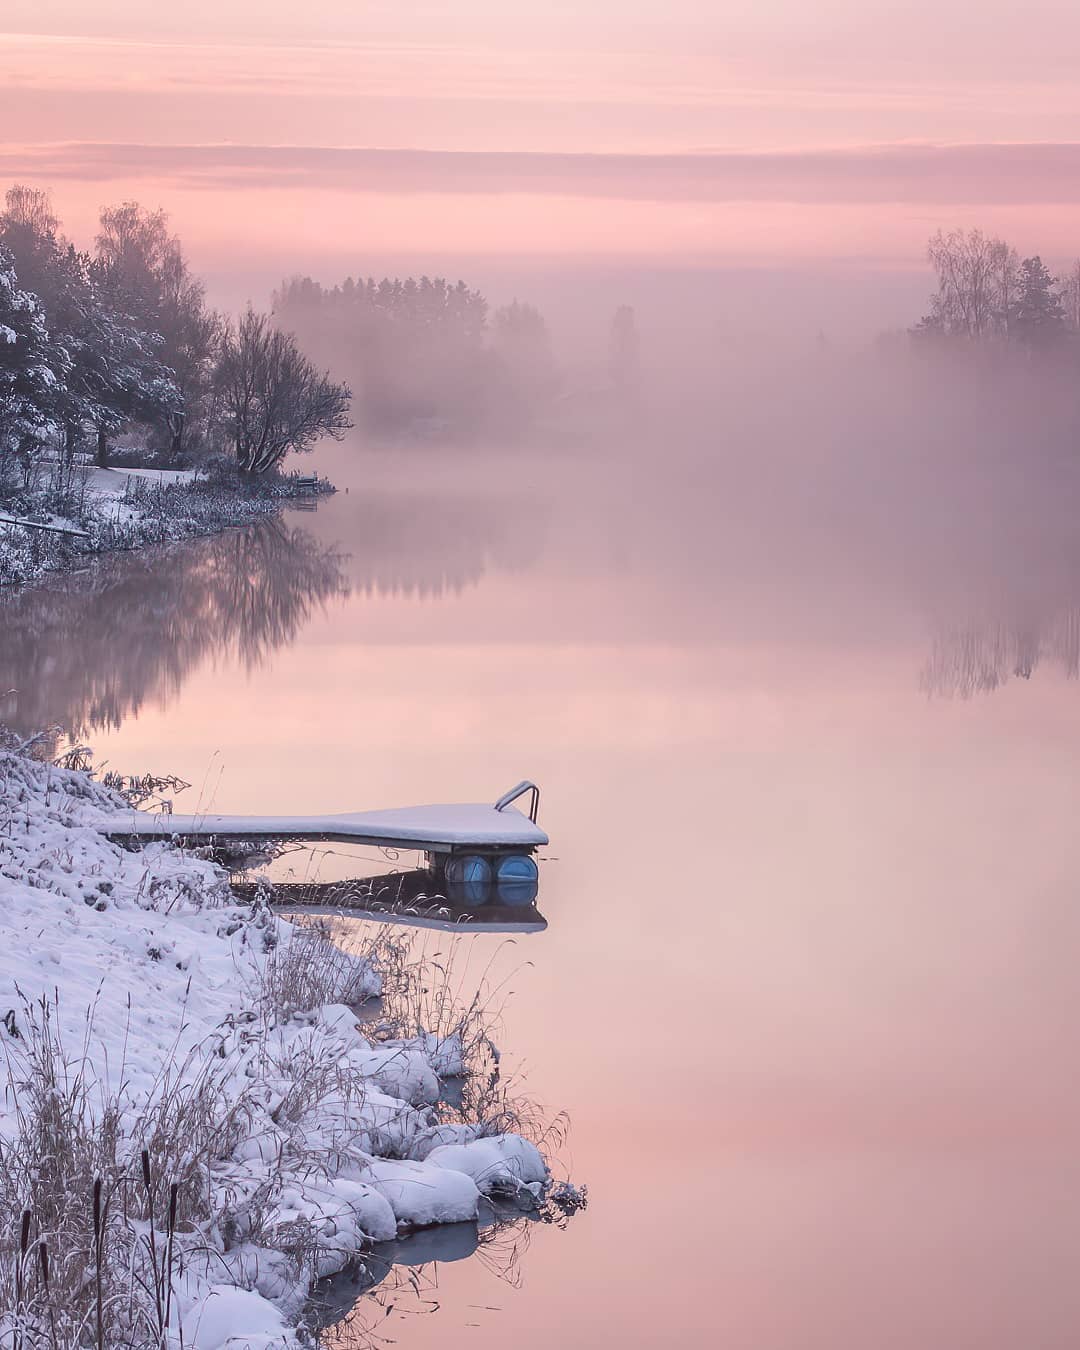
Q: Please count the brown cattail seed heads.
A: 5